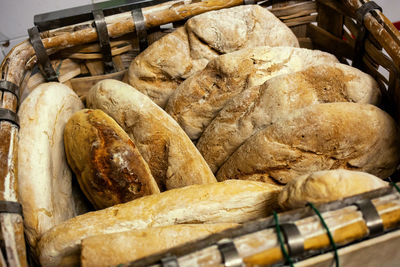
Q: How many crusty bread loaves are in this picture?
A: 10